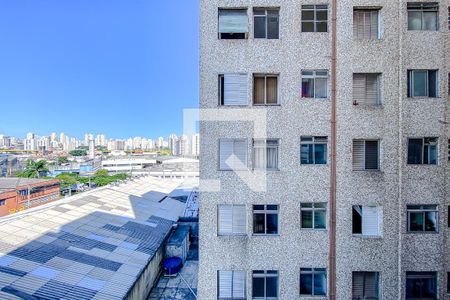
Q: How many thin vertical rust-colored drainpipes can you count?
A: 1